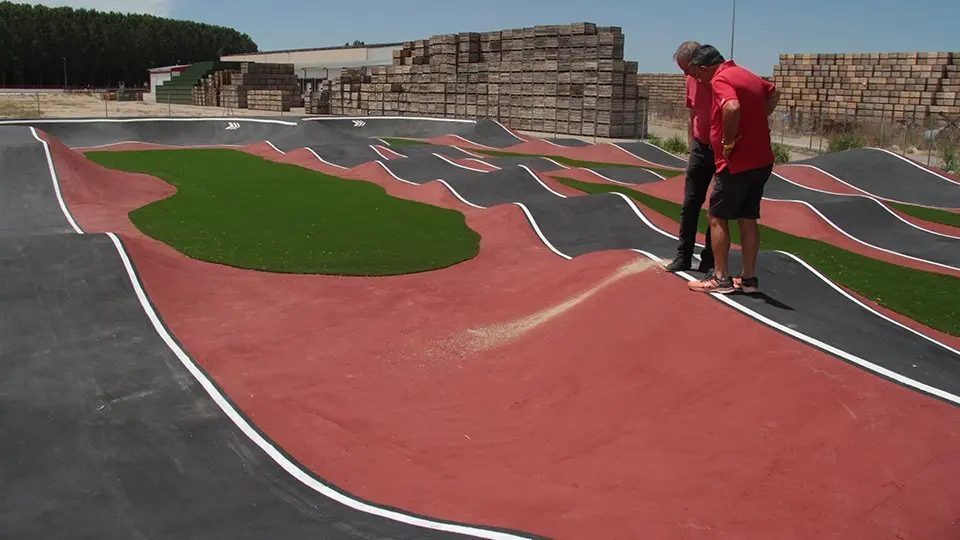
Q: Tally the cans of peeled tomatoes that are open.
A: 0